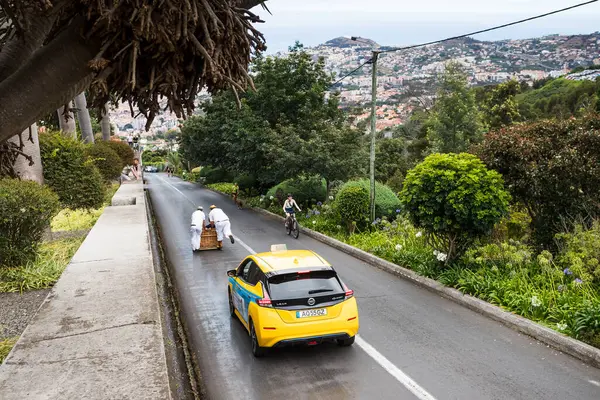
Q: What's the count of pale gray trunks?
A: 4